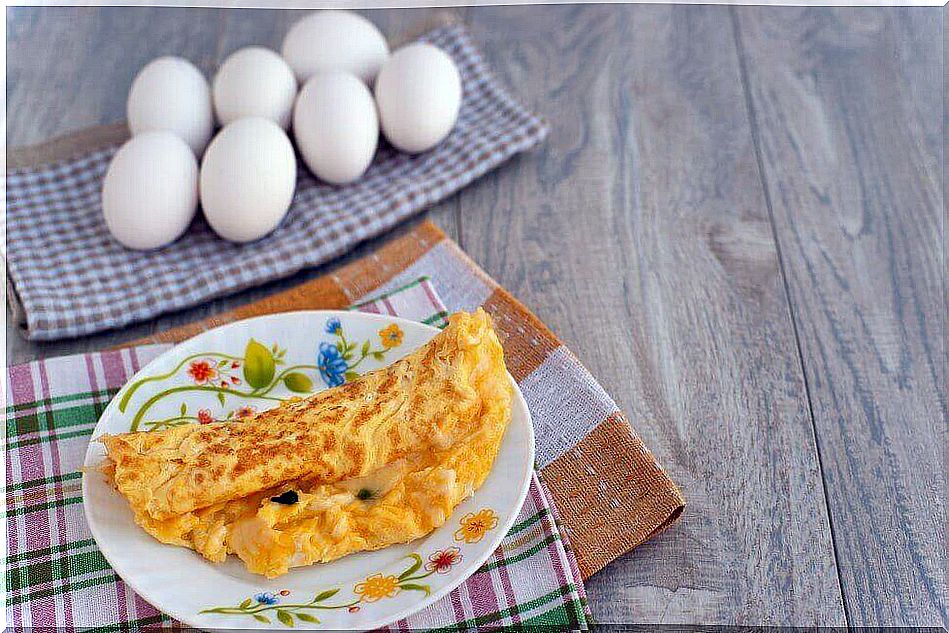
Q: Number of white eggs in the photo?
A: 7